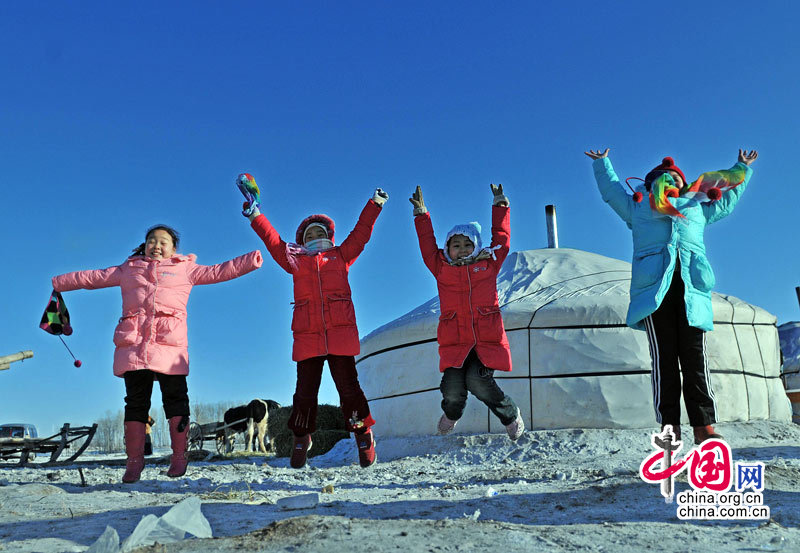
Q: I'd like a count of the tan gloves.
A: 2